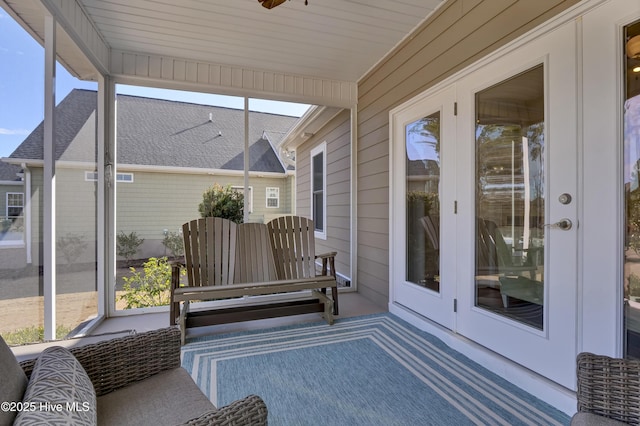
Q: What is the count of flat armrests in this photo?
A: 2